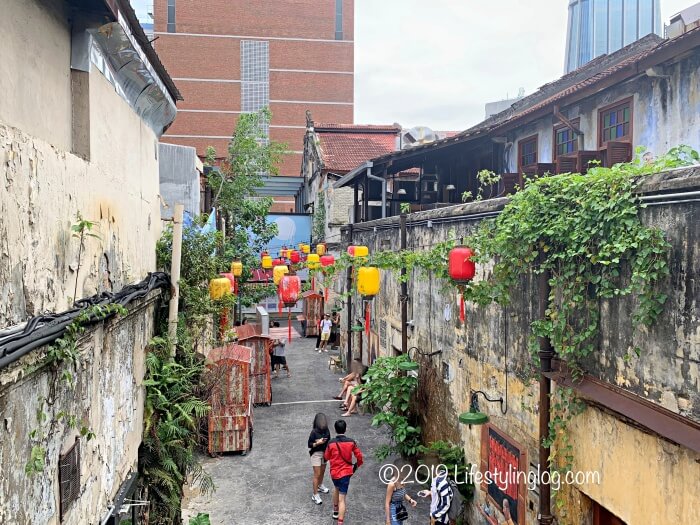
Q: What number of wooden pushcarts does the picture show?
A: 3